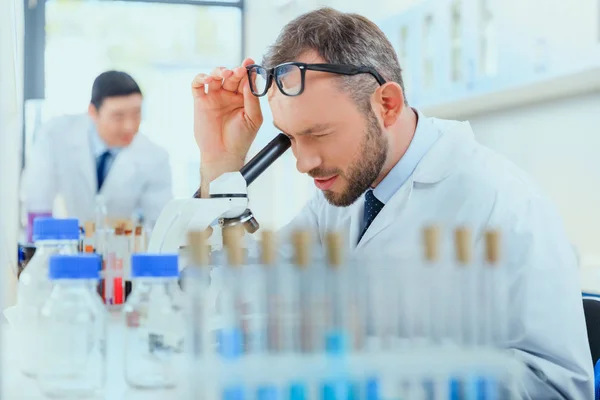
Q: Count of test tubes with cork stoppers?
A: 8